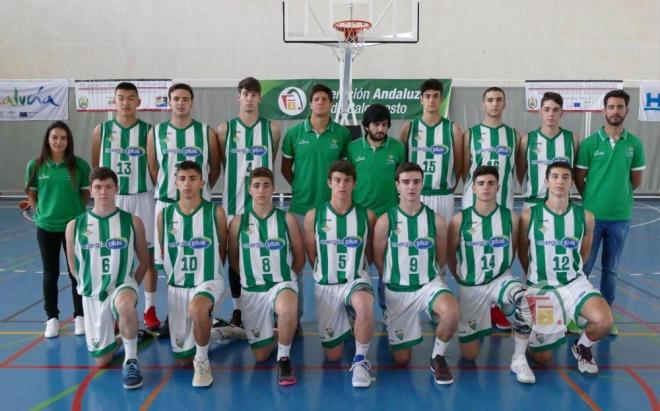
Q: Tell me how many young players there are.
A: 13